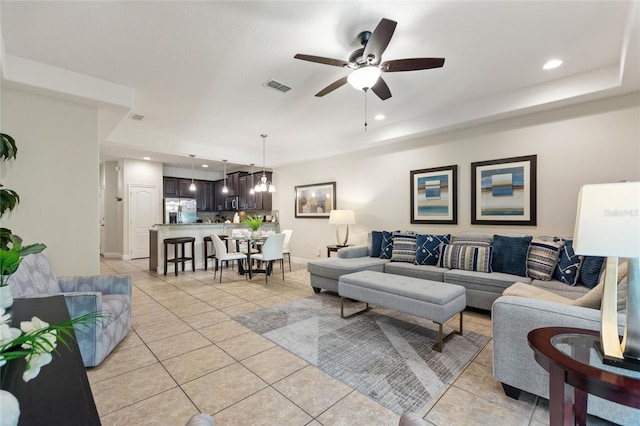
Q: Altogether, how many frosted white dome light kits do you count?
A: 1